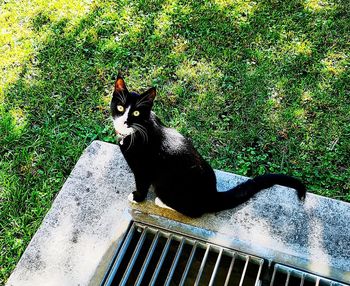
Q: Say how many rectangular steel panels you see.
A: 2